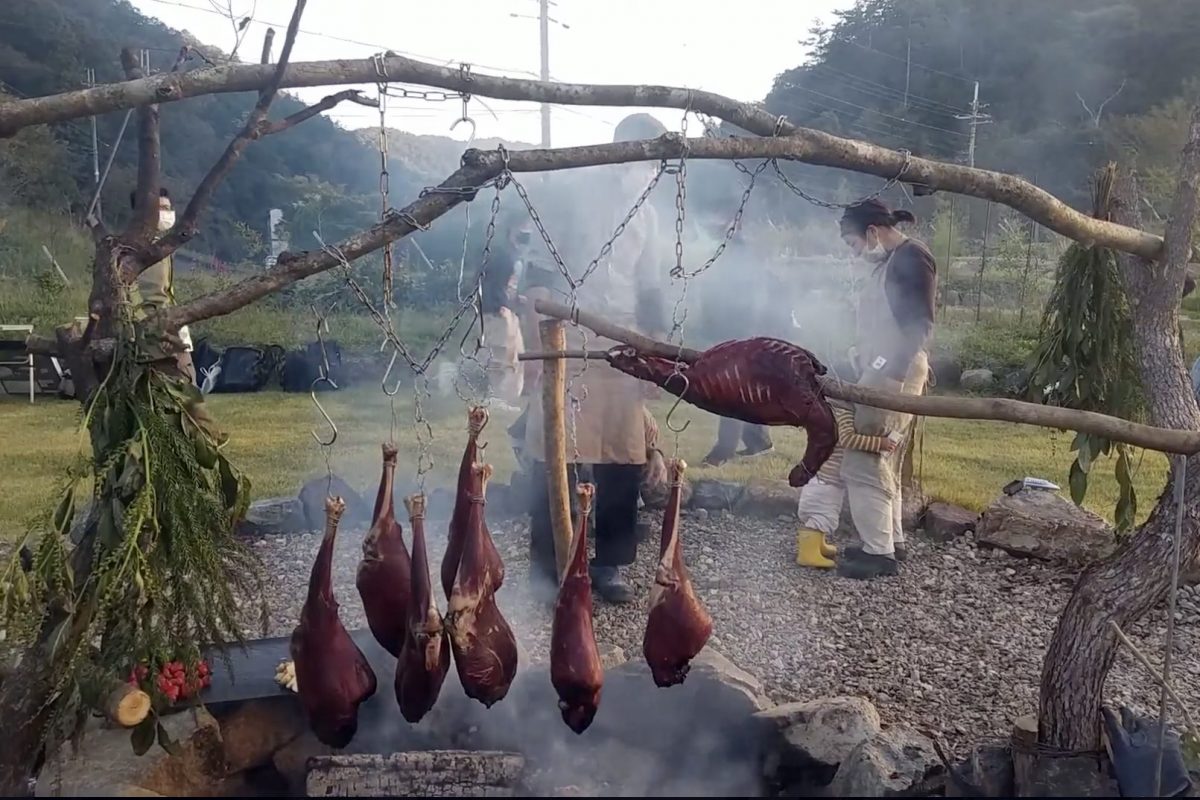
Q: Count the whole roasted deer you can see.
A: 1